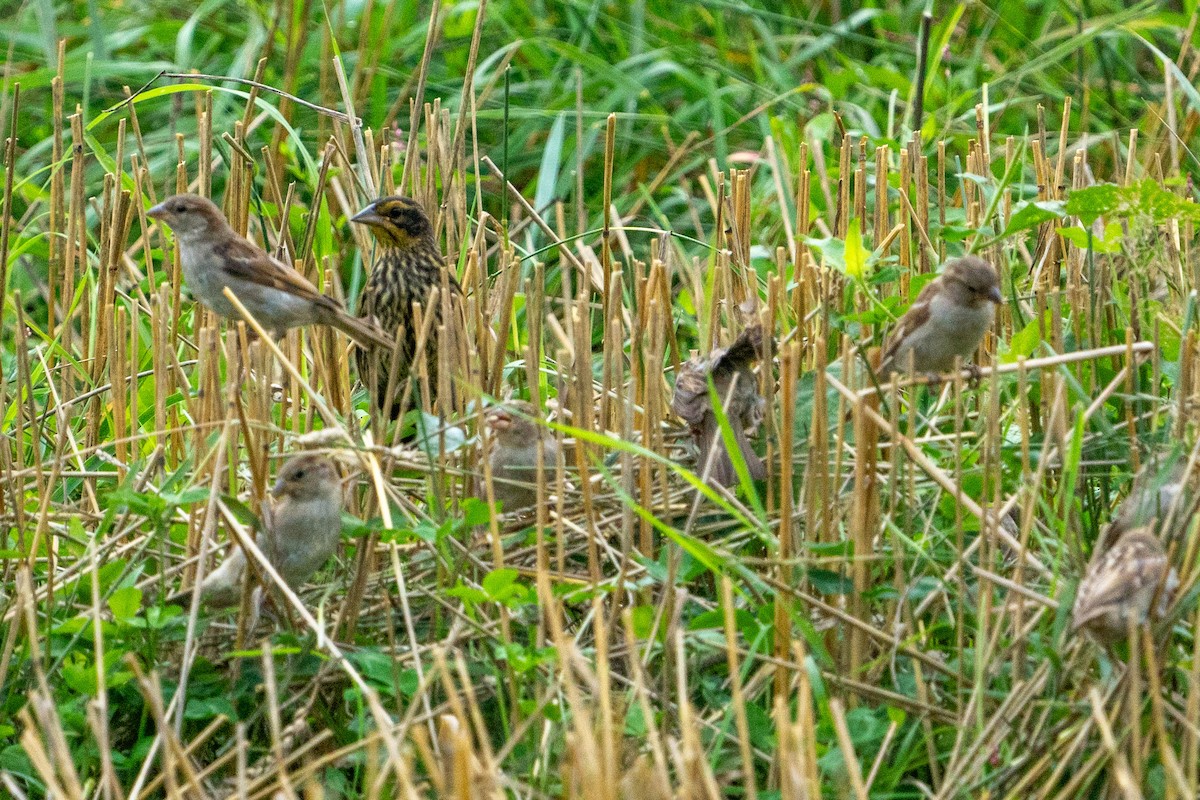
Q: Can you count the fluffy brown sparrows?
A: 7